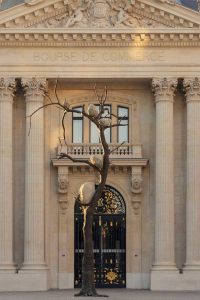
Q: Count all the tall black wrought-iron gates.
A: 1